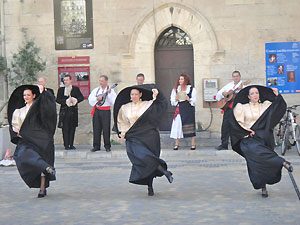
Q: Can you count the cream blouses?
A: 3